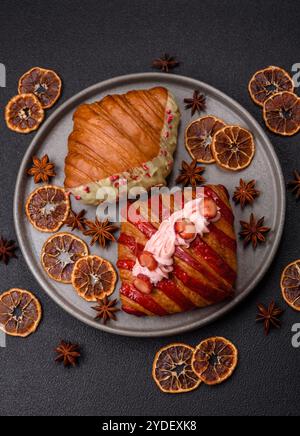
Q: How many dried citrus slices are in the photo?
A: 13